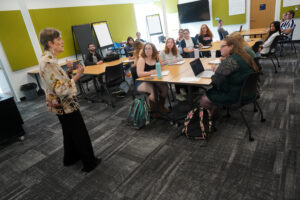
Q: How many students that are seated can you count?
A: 15